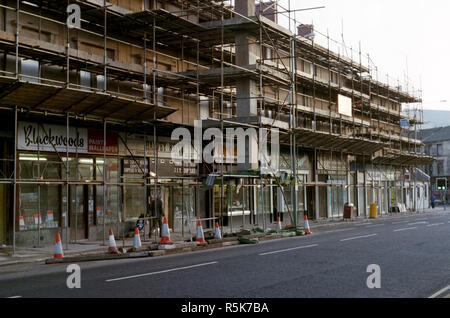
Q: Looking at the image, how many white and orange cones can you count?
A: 8